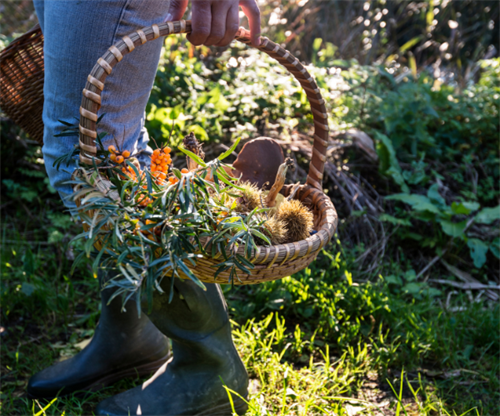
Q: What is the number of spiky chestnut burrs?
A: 3